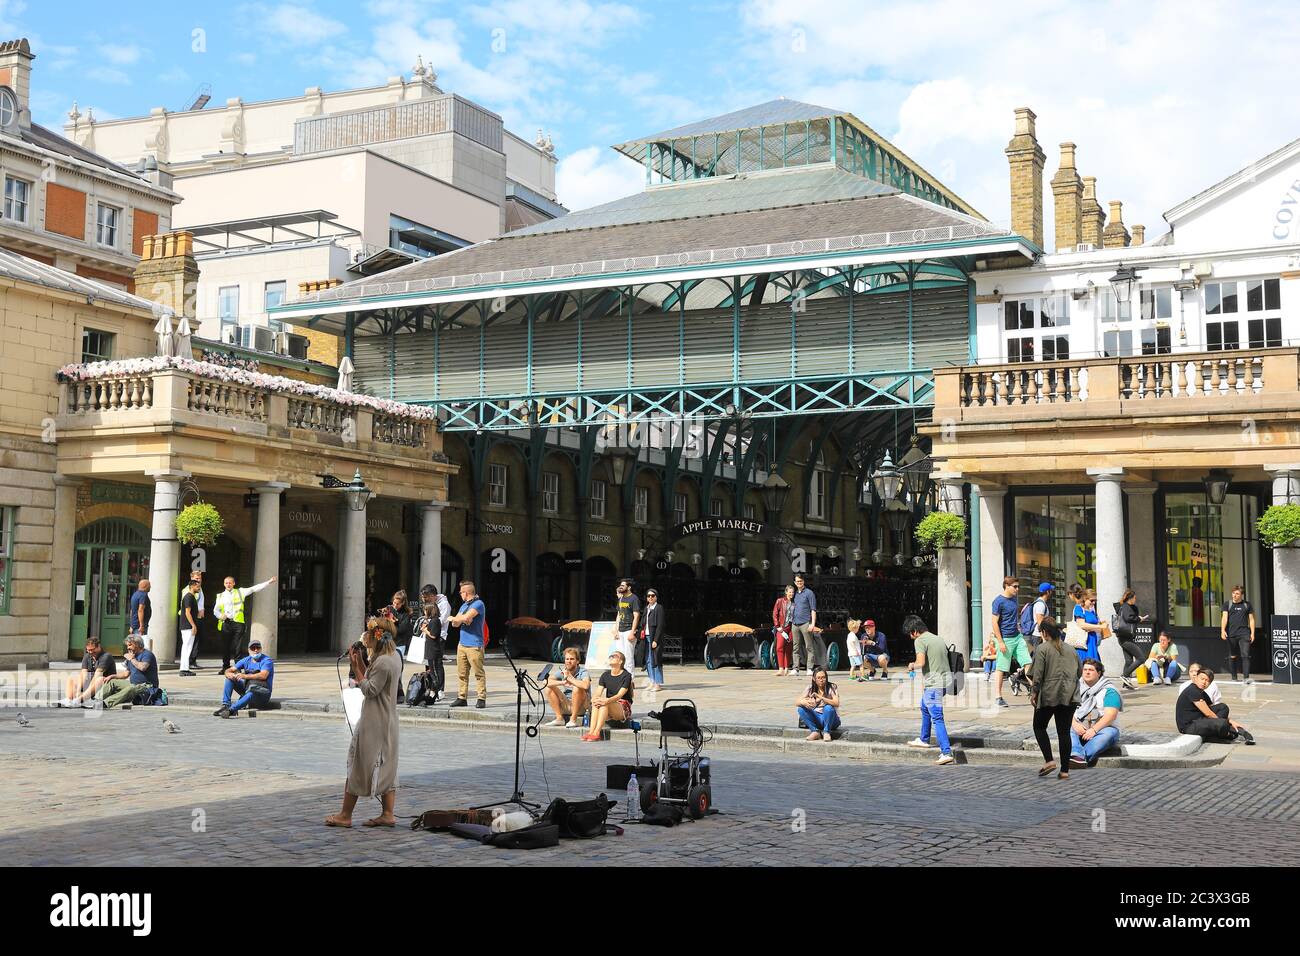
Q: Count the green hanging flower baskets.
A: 3